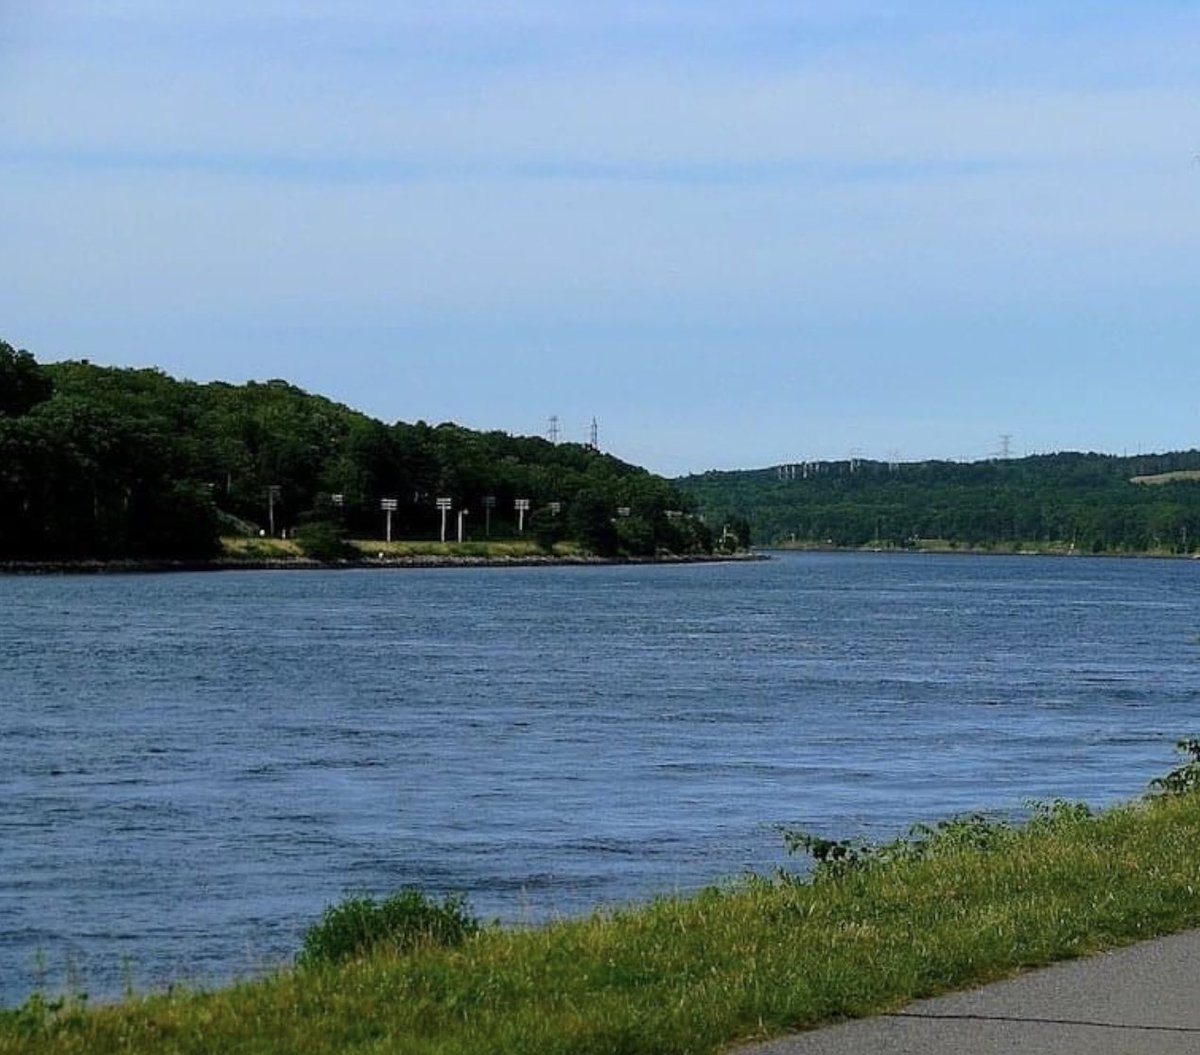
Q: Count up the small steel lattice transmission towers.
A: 3